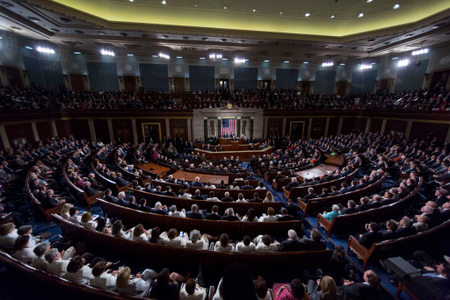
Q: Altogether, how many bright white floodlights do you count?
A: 9